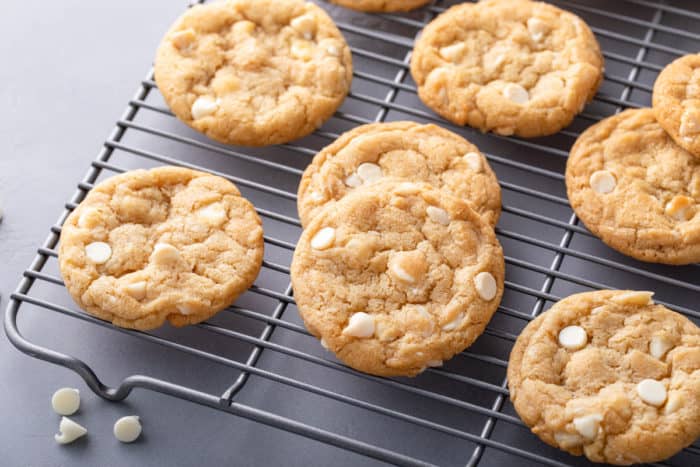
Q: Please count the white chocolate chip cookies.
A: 9